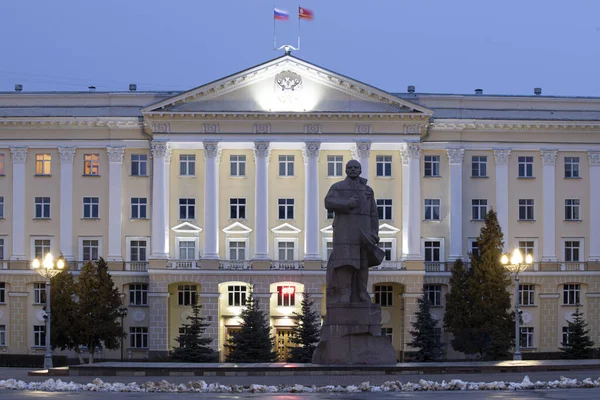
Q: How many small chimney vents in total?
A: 6